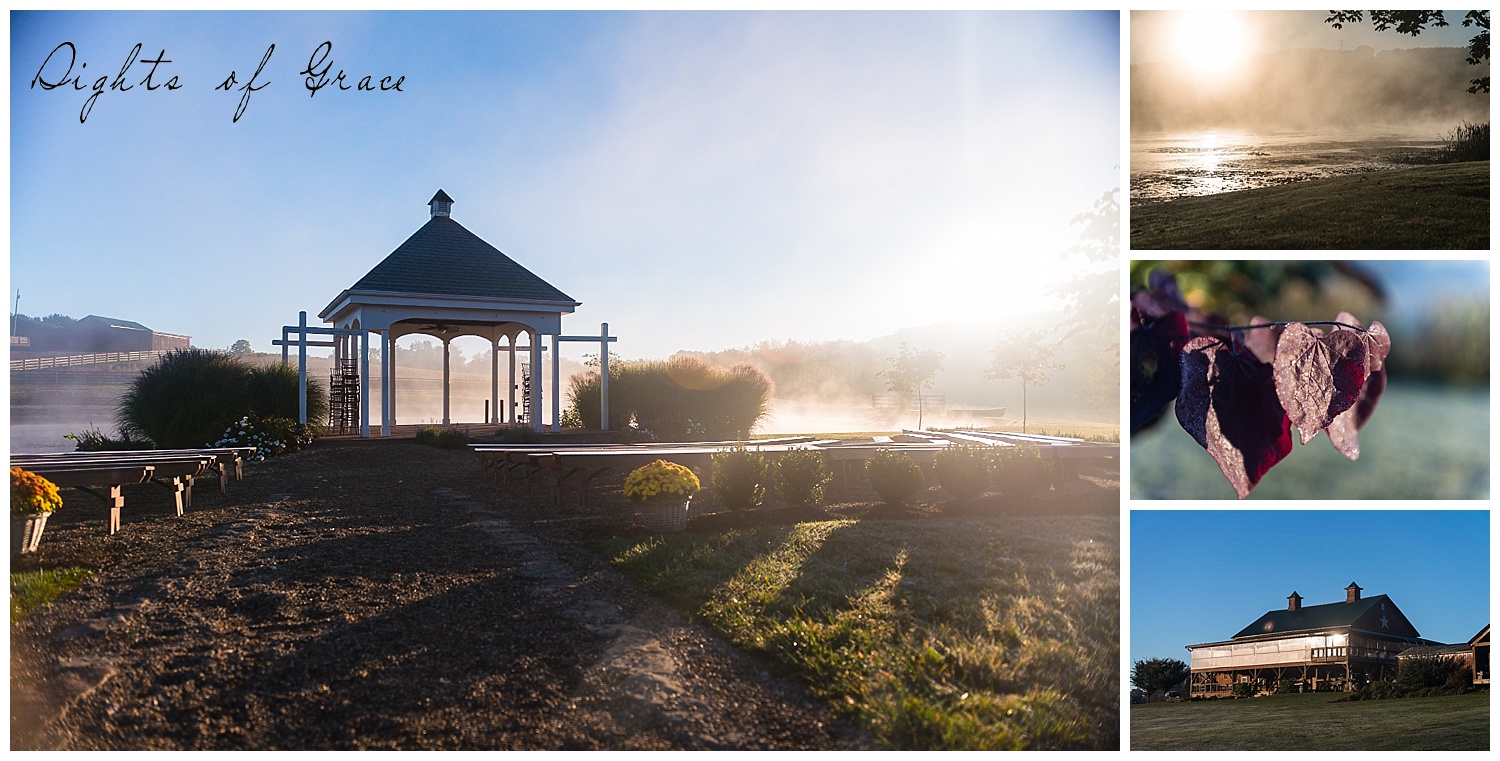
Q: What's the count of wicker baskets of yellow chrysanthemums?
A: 2